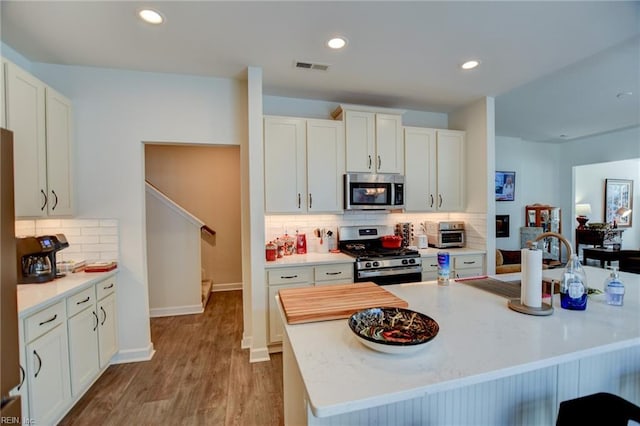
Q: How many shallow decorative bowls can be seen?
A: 1